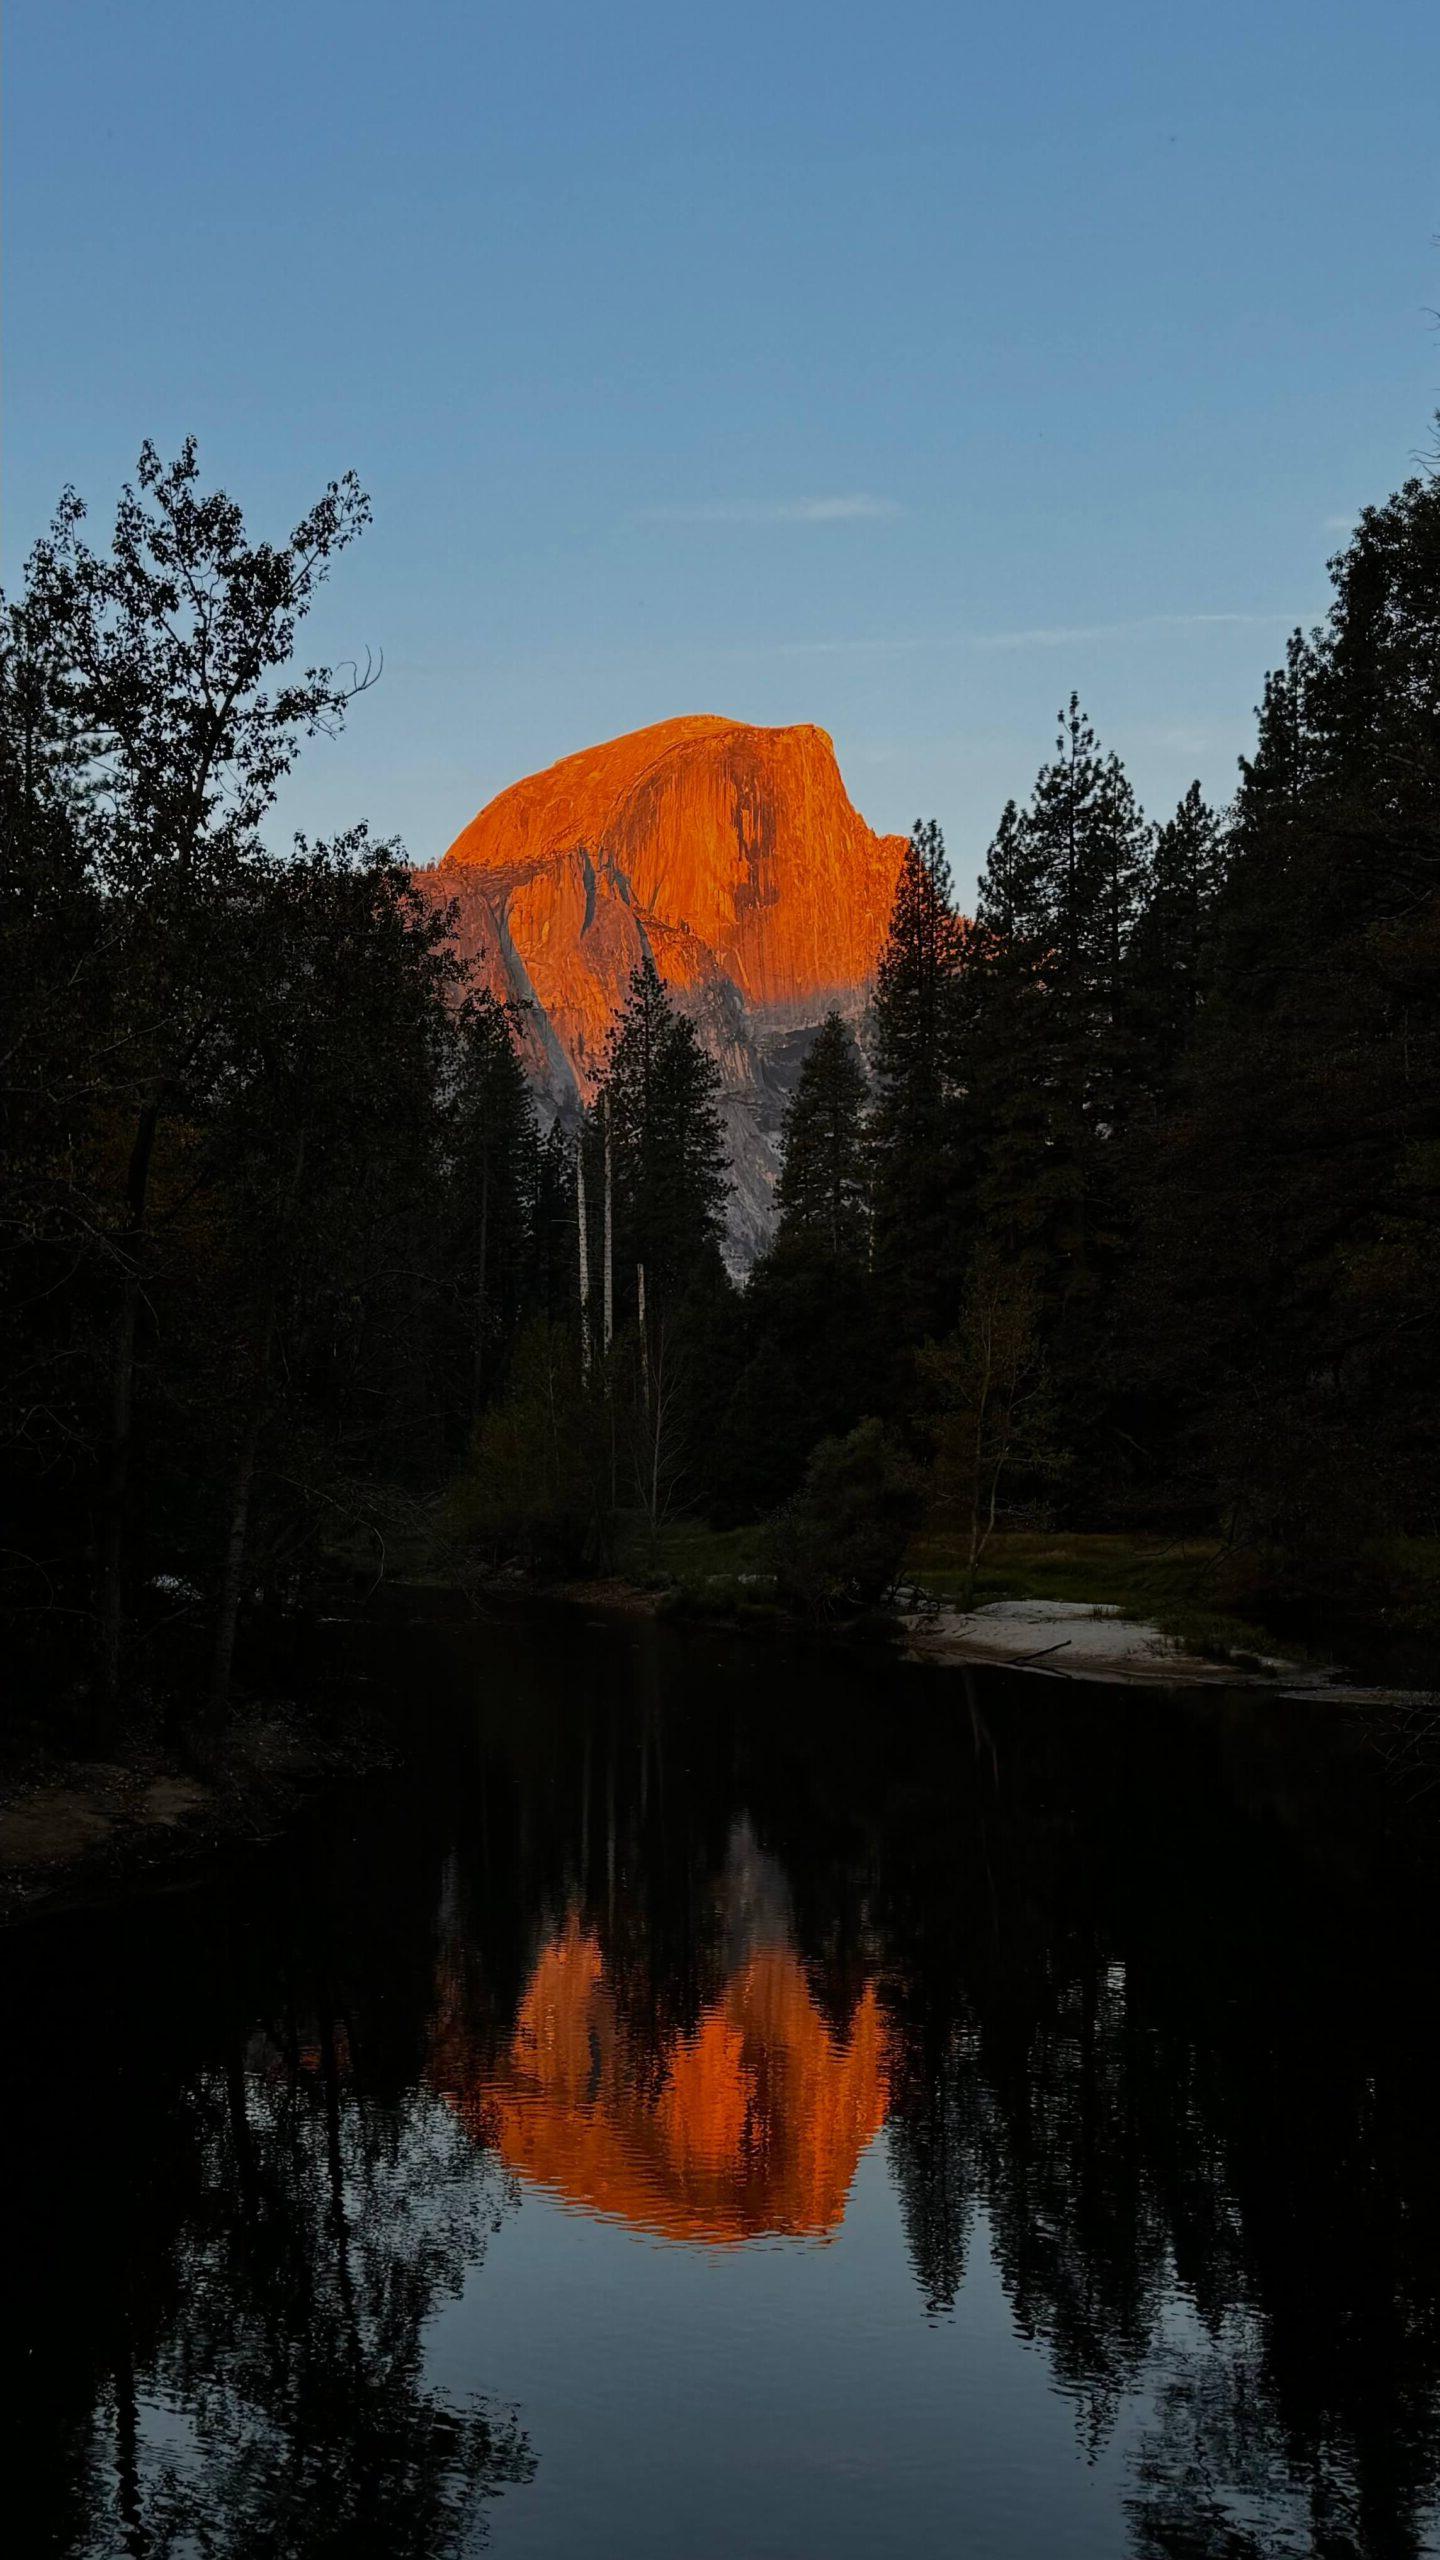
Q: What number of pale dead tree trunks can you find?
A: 3